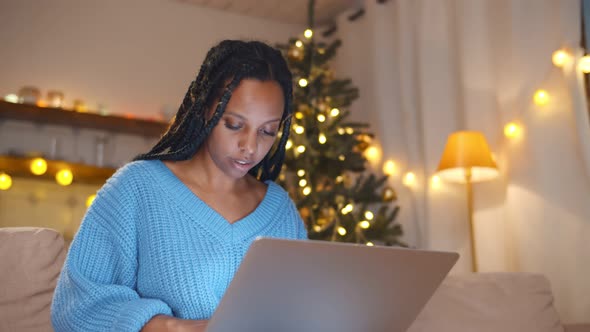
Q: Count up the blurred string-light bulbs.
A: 12